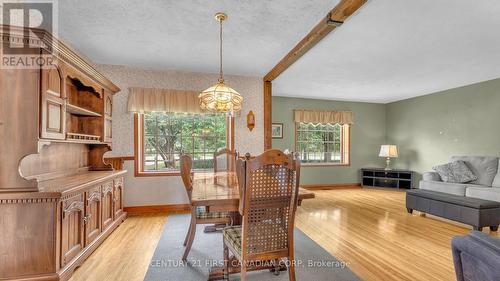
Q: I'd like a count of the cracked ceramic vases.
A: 0